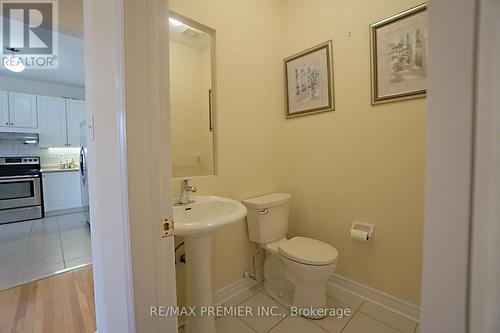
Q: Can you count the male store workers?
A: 0